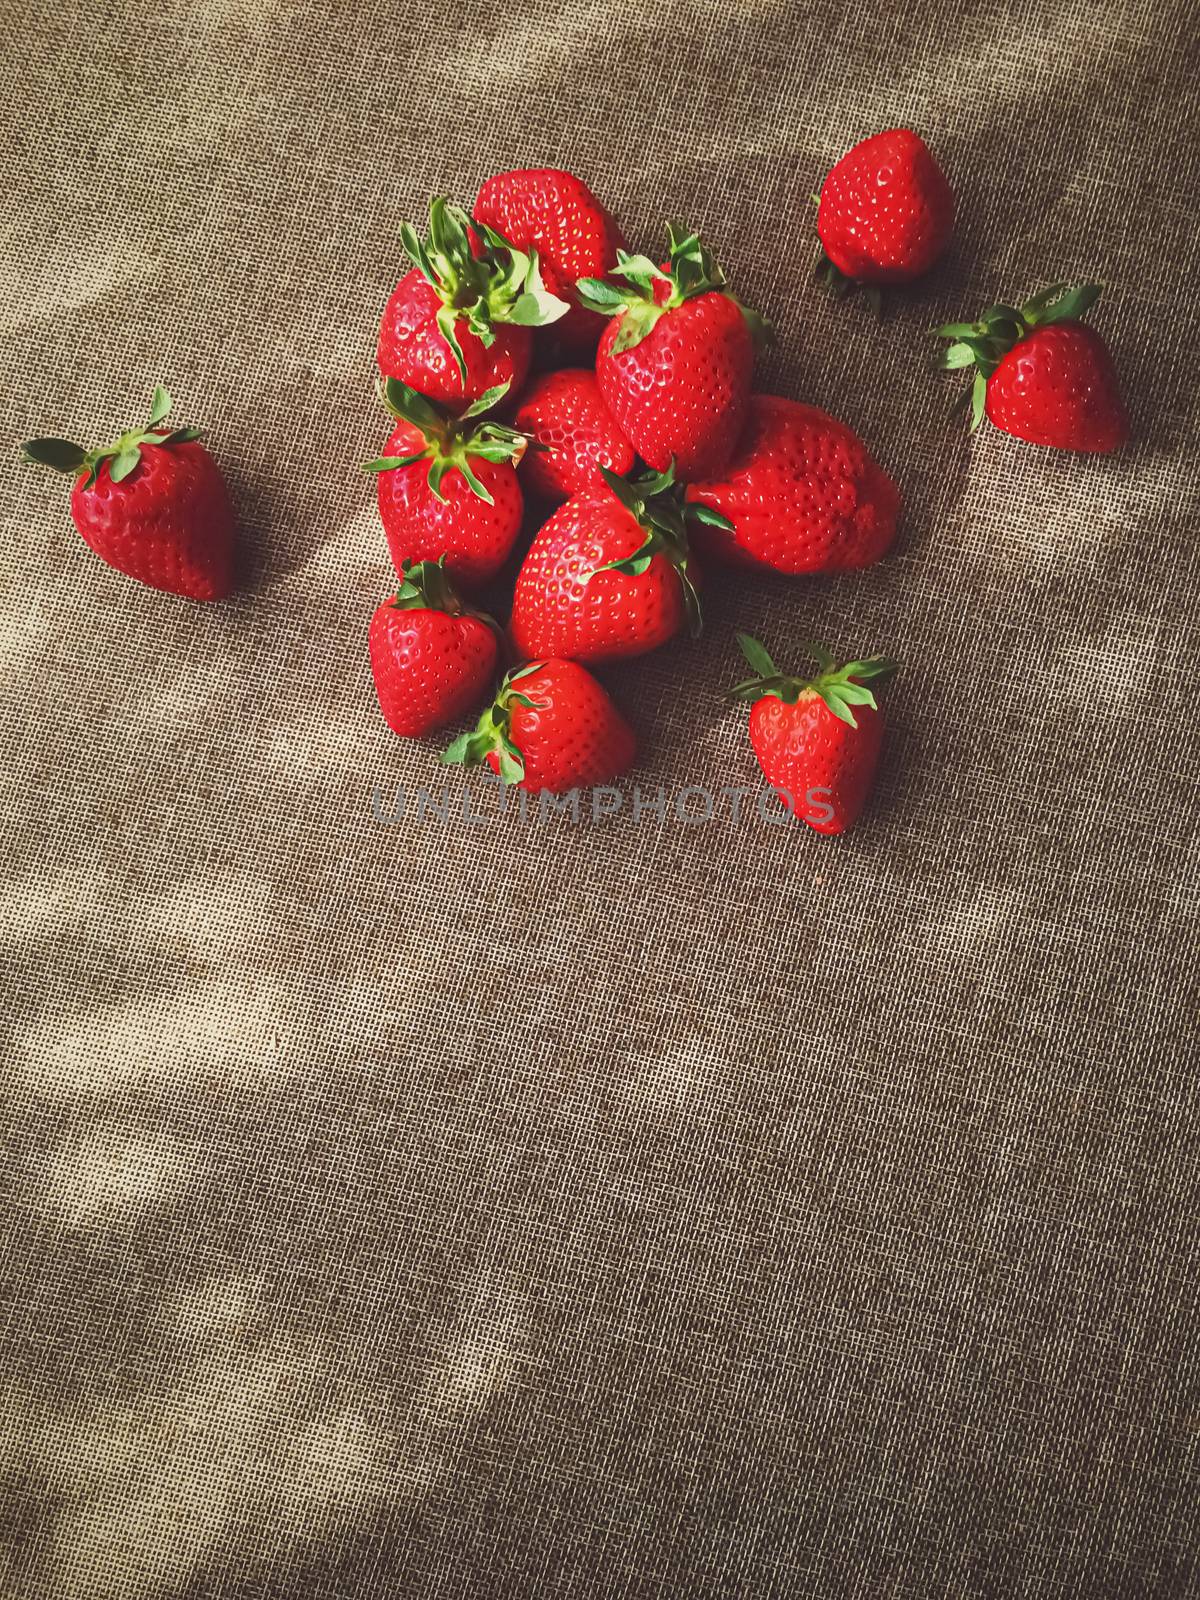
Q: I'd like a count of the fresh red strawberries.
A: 13